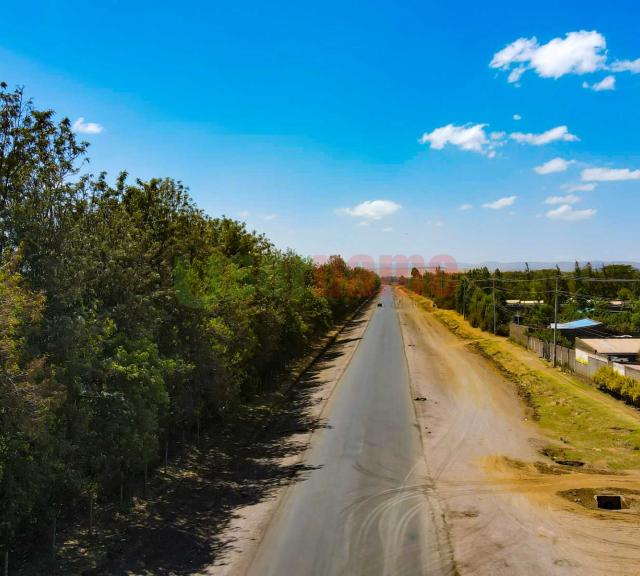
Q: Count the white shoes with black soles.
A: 0